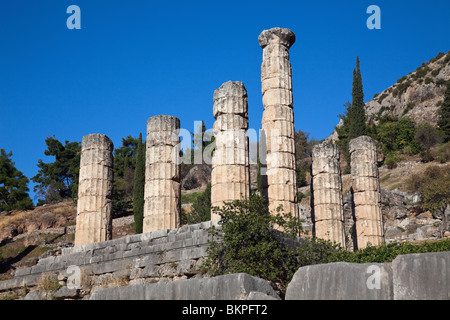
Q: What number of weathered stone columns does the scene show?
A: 6